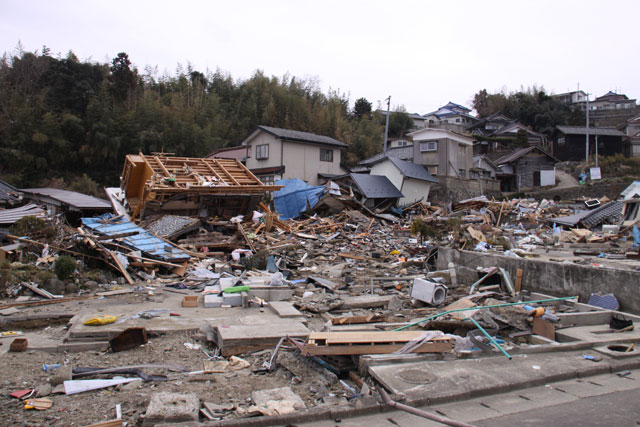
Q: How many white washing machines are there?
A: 1